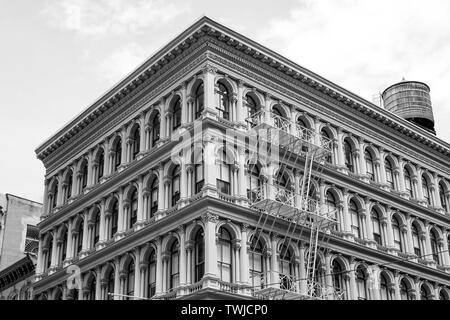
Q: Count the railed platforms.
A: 3